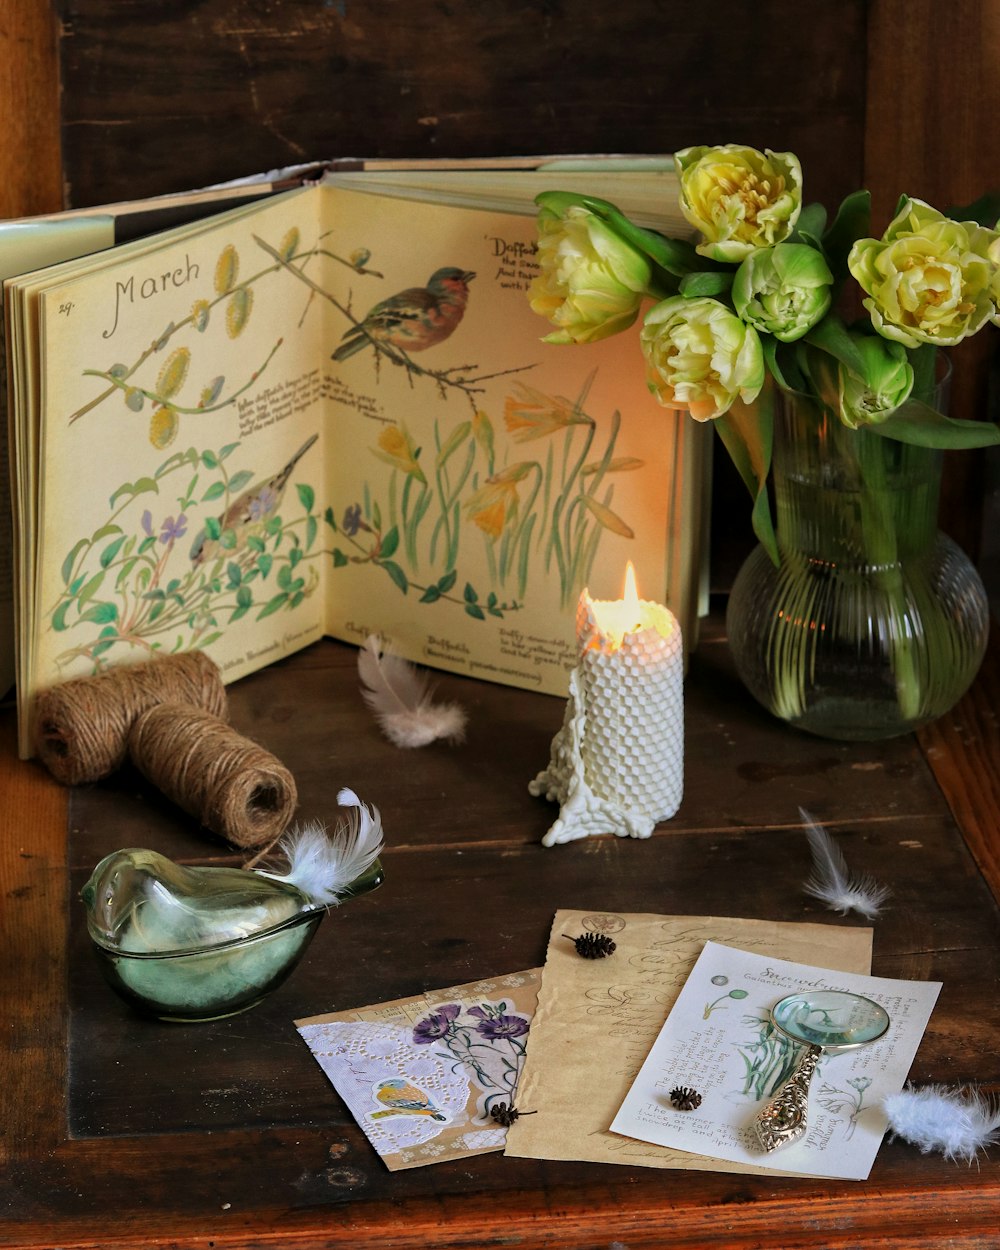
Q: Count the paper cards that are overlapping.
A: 3